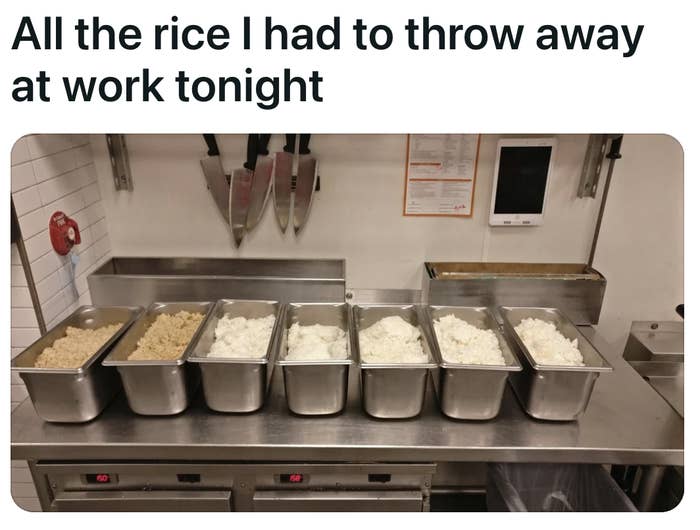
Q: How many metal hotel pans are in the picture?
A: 7